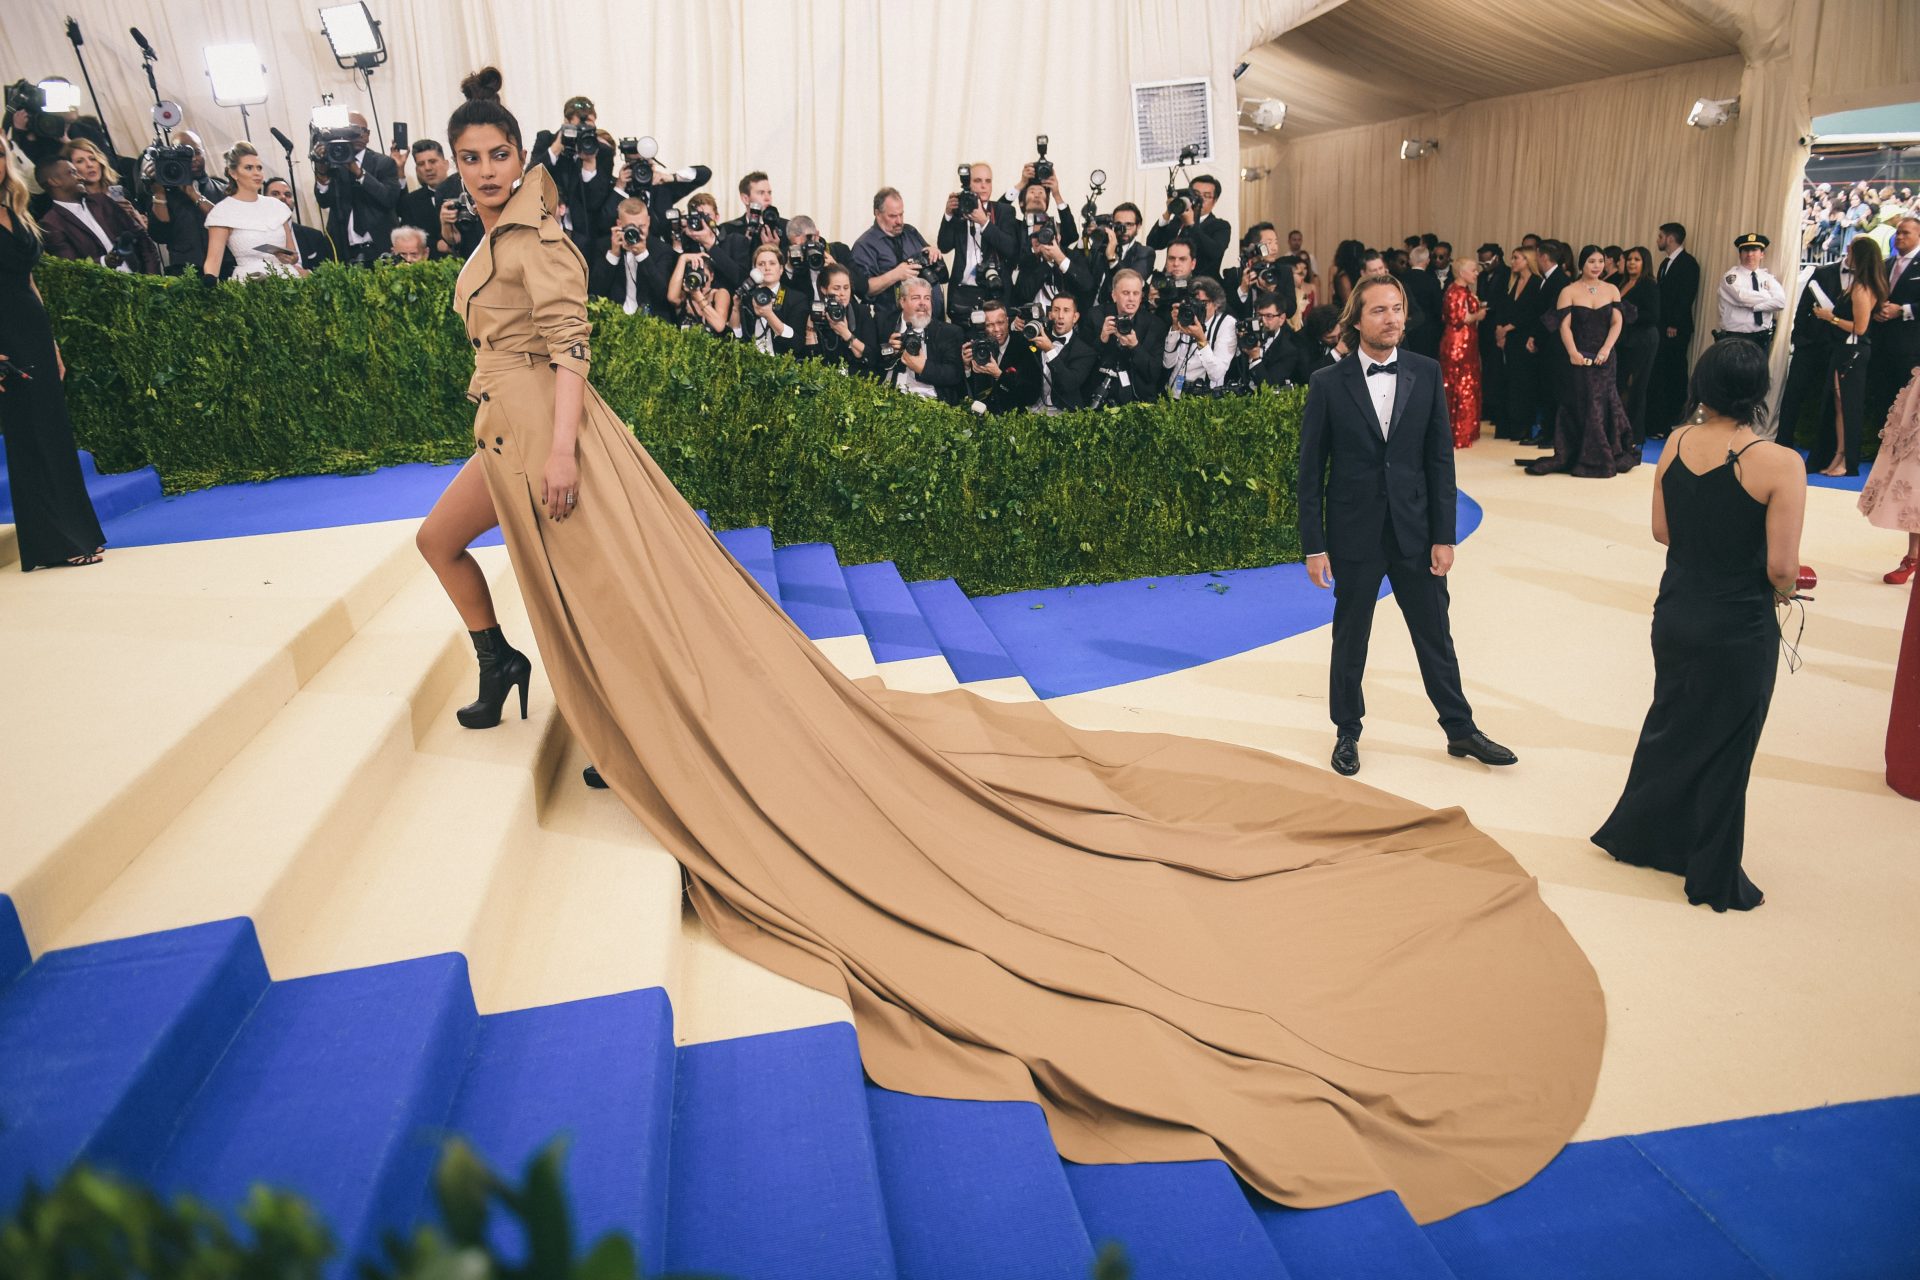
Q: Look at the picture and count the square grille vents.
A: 1